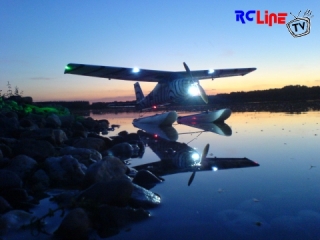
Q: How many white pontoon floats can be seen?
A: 2